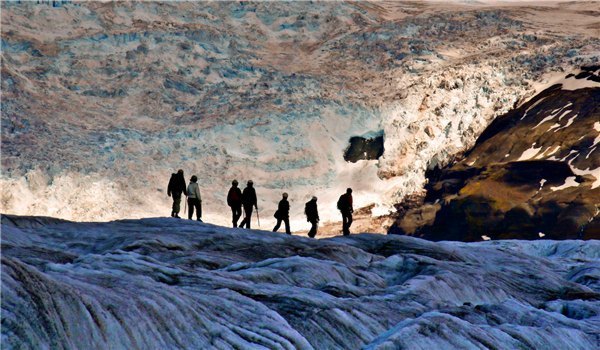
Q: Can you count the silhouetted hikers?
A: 7